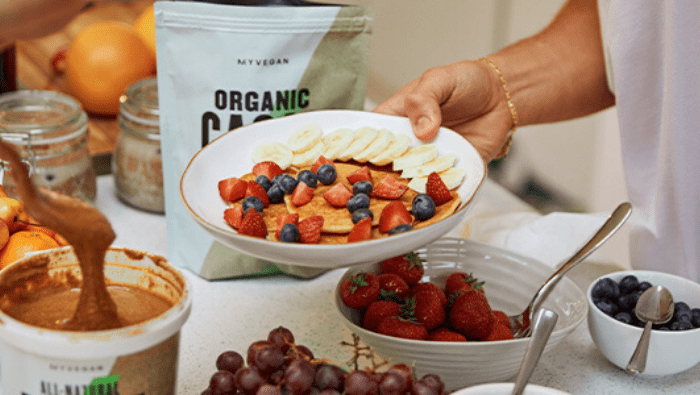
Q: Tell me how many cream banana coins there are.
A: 10